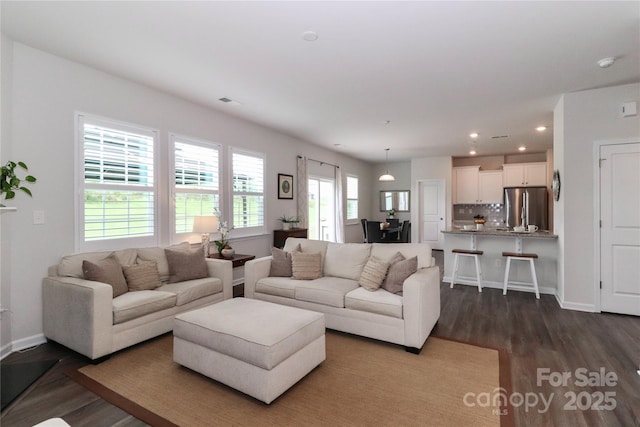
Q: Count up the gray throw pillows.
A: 4